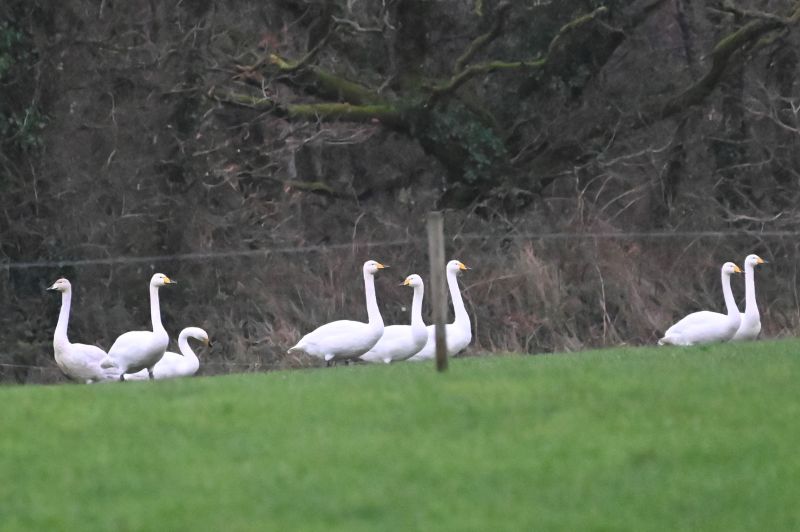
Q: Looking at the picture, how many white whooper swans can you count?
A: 8